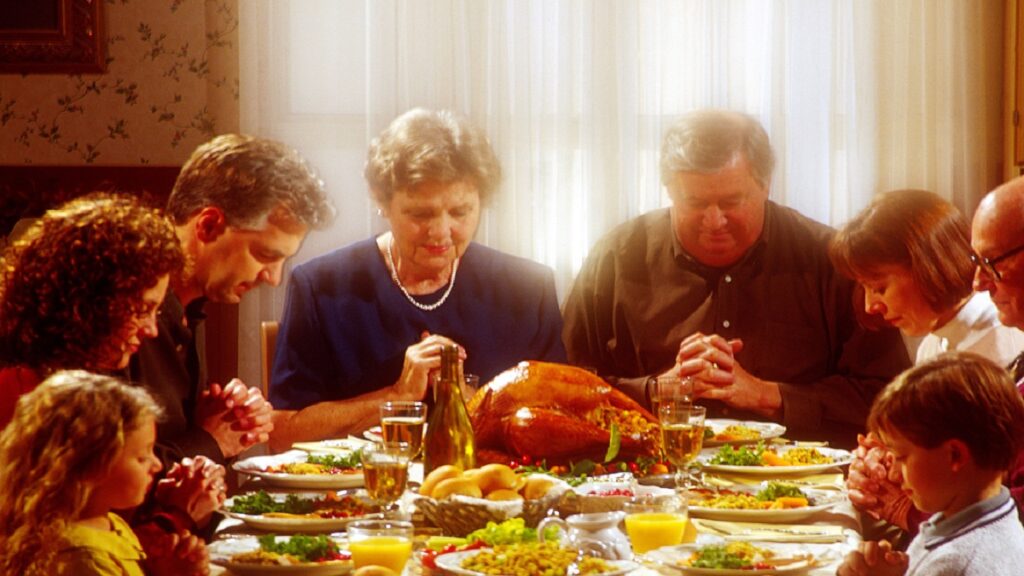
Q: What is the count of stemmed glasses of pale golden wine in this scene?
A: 4